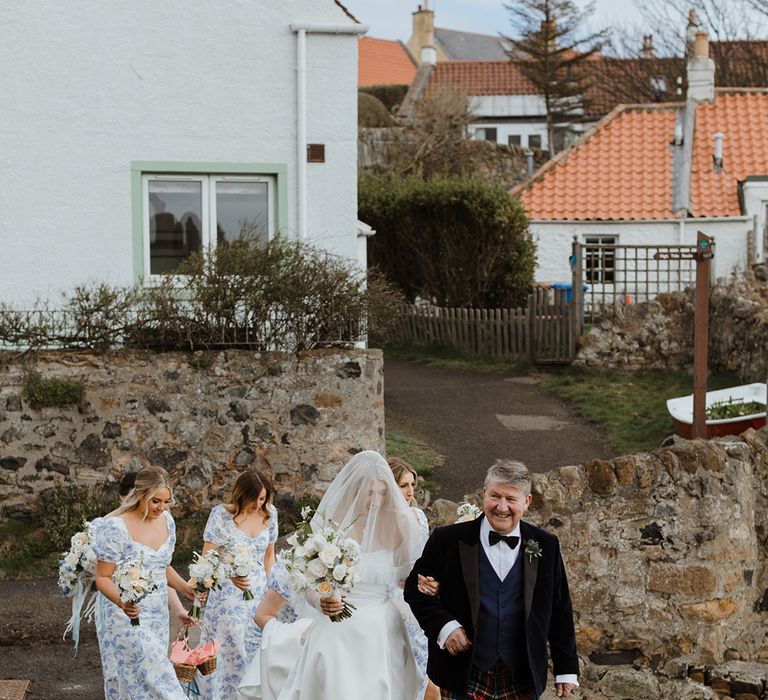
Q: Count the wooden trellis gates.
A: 1